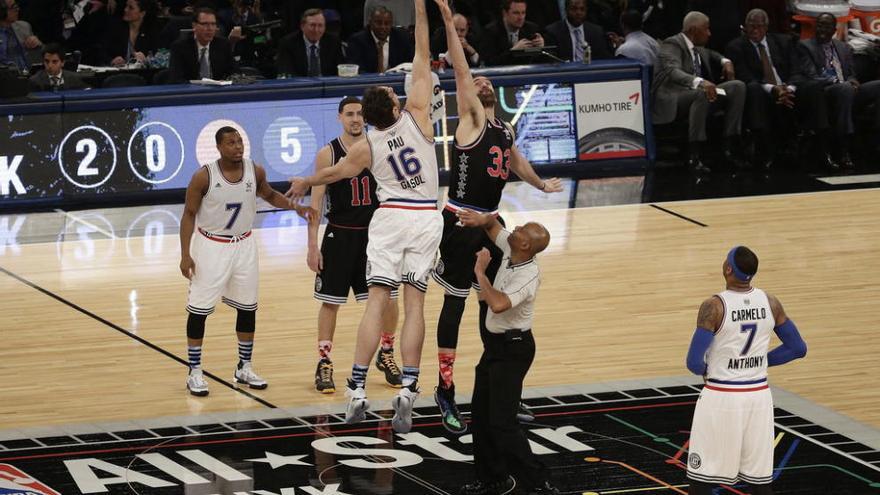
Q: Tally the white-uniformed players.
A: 3